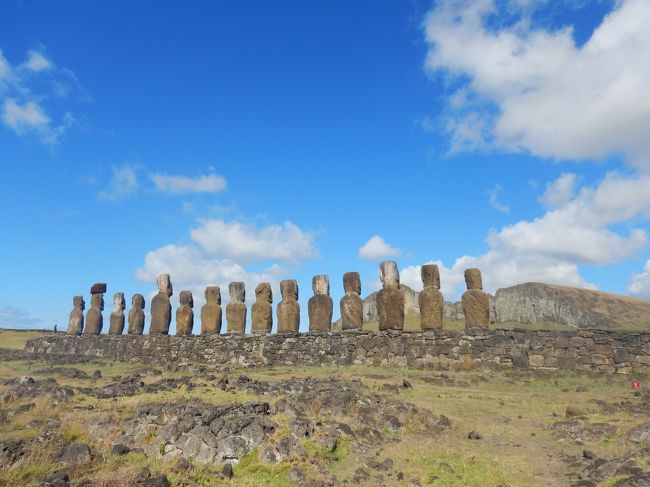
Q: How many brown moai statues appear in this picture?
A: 15